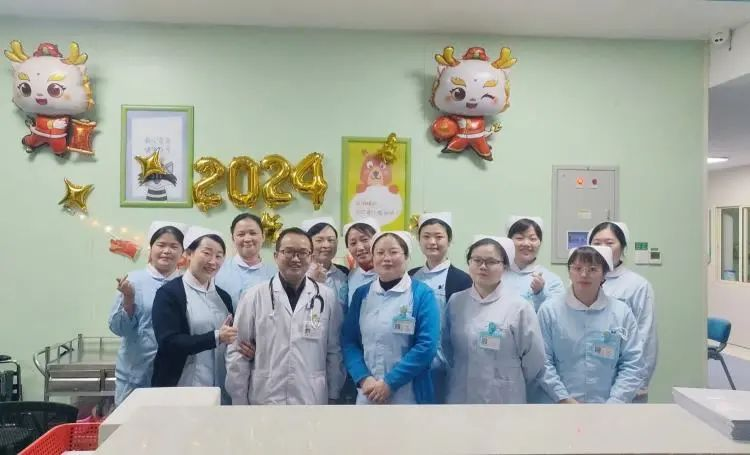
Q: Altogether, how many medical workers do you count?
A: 12